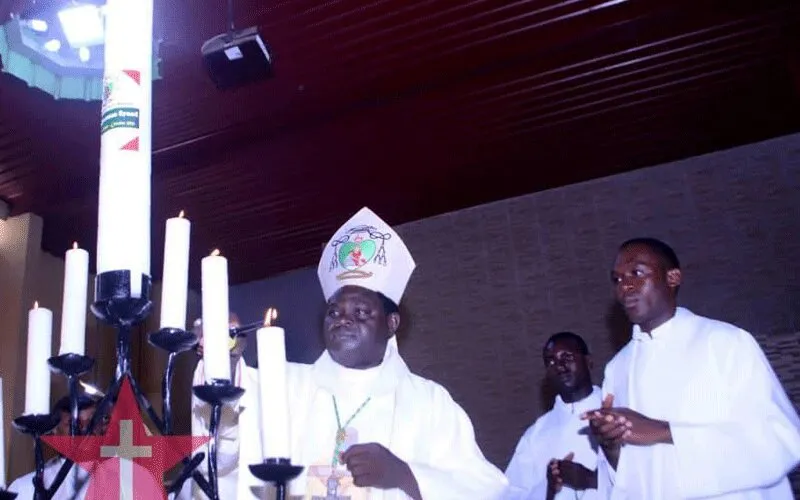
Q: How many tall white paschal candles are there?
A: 1